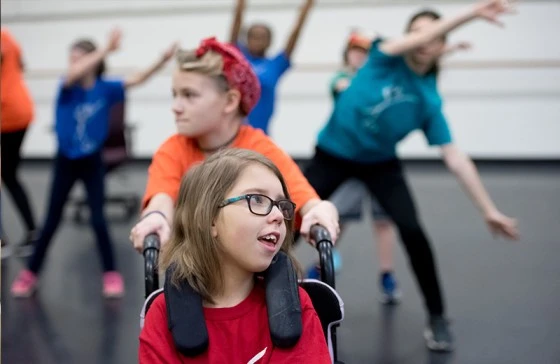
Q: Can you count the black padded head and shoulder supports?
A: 2